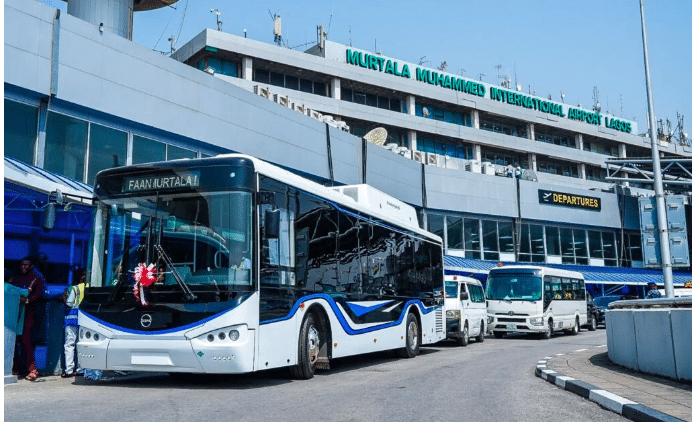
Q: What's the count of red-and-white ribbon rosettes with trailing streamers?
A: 1